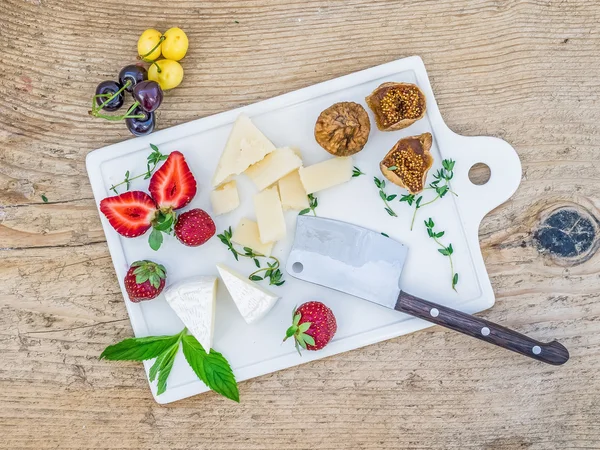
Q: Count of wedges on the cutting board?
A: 2